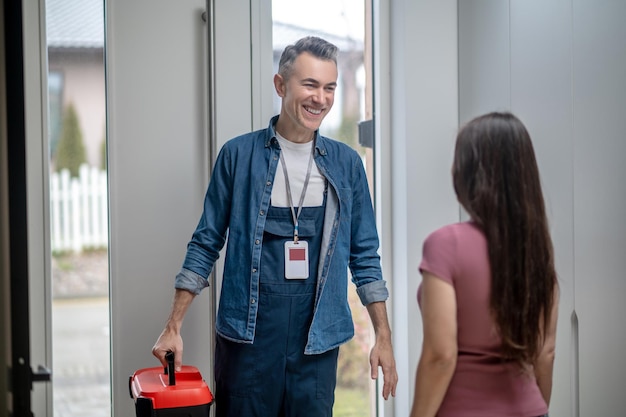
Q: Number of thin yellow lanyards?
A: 0